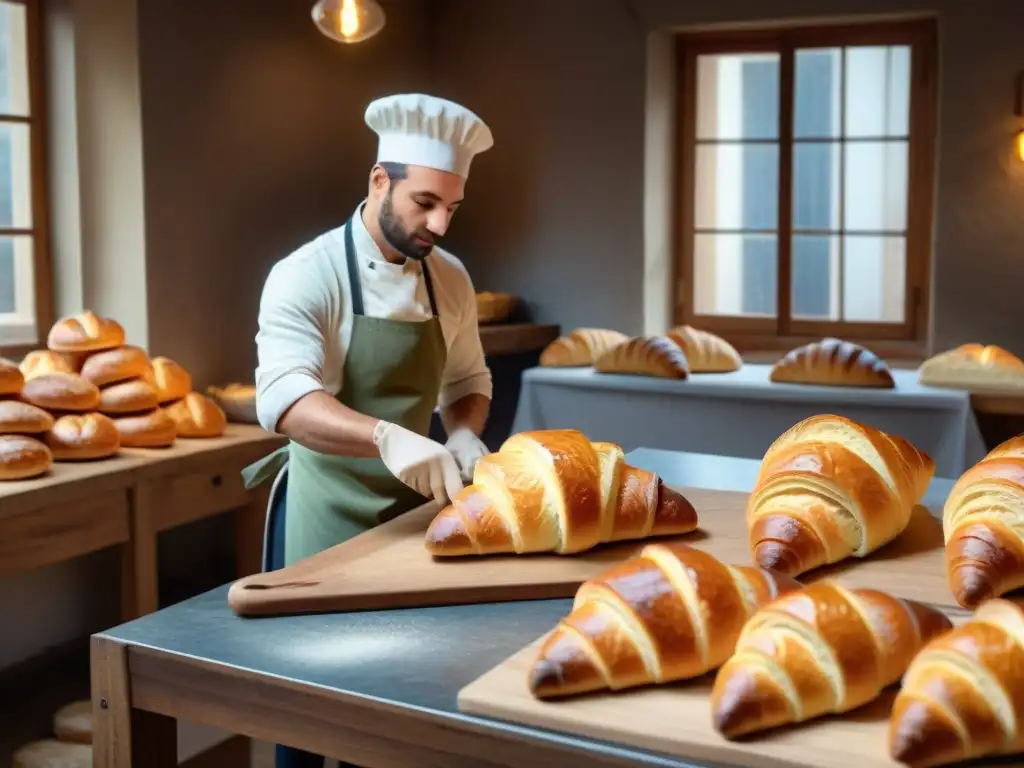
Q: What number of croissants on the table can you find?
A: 6